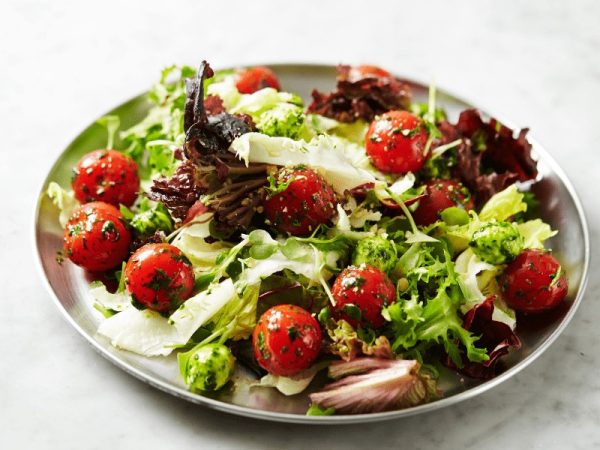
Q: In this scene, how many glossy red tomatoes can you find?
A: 11